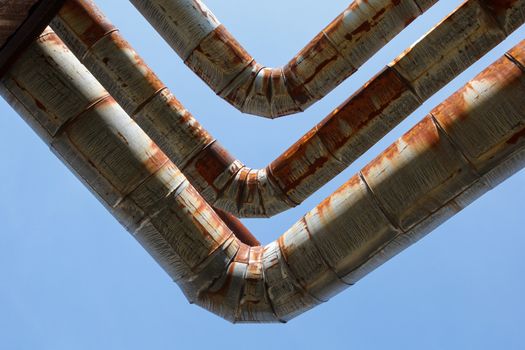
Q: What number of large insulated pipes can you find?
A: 3